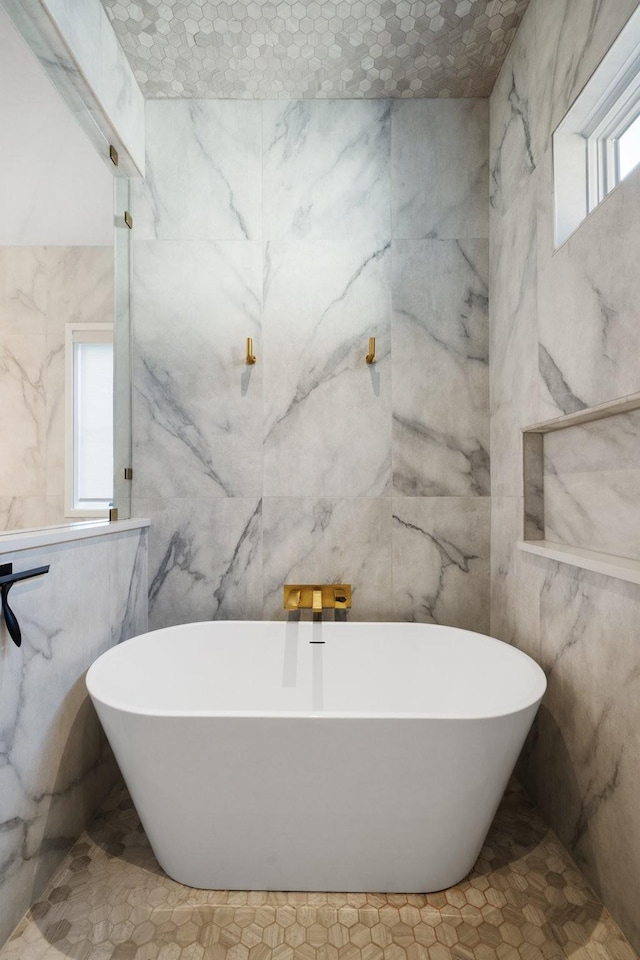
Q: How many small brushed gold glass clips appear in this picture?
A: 4